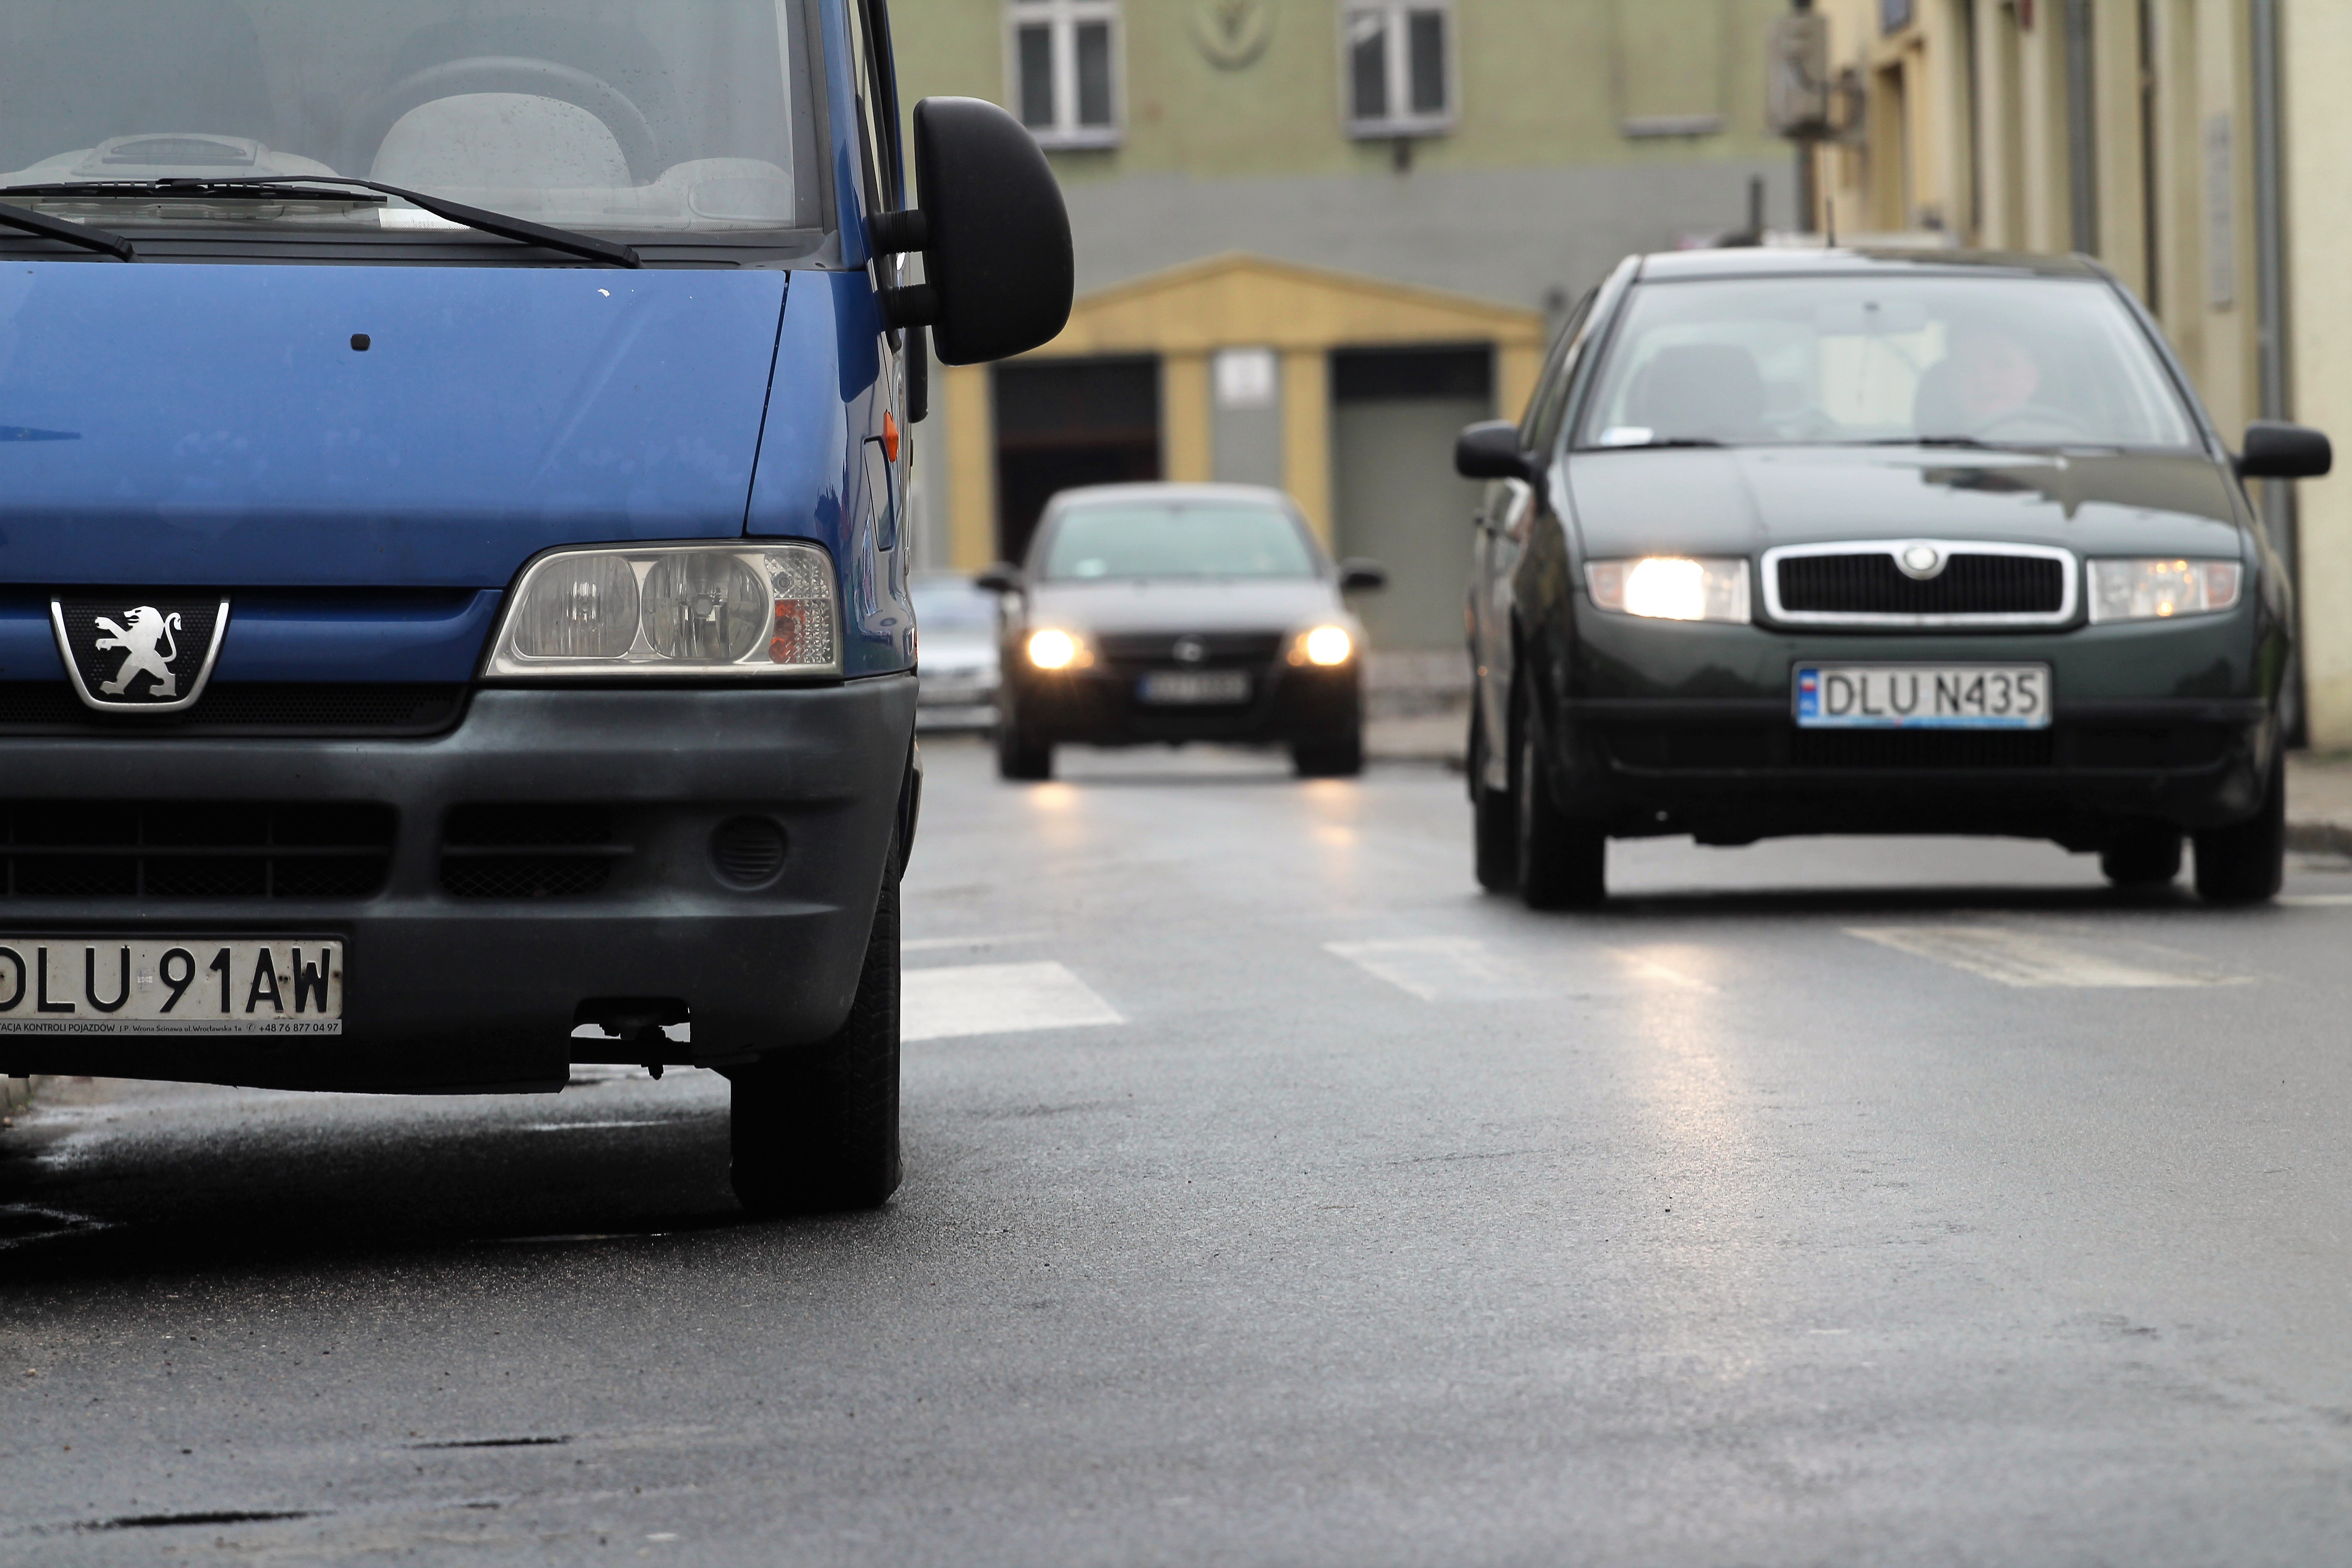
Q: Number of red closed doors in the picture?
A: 0